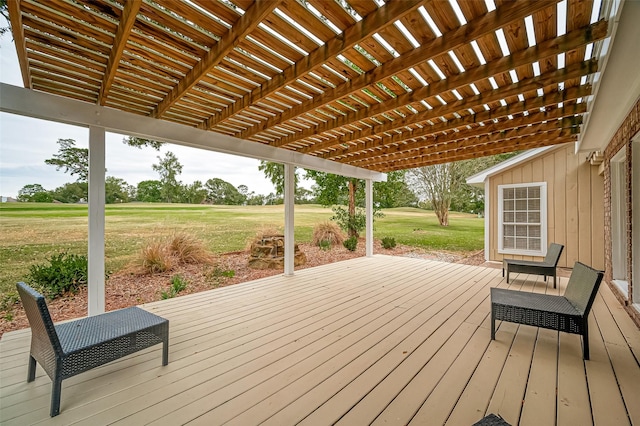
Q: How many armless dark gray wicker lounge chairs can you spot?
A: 3